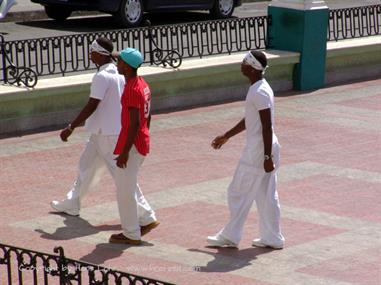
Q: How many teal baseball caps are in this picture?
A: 1